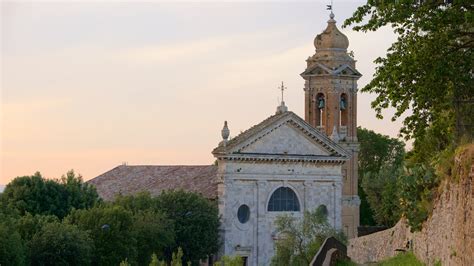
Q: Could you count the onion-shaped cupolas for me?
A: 1